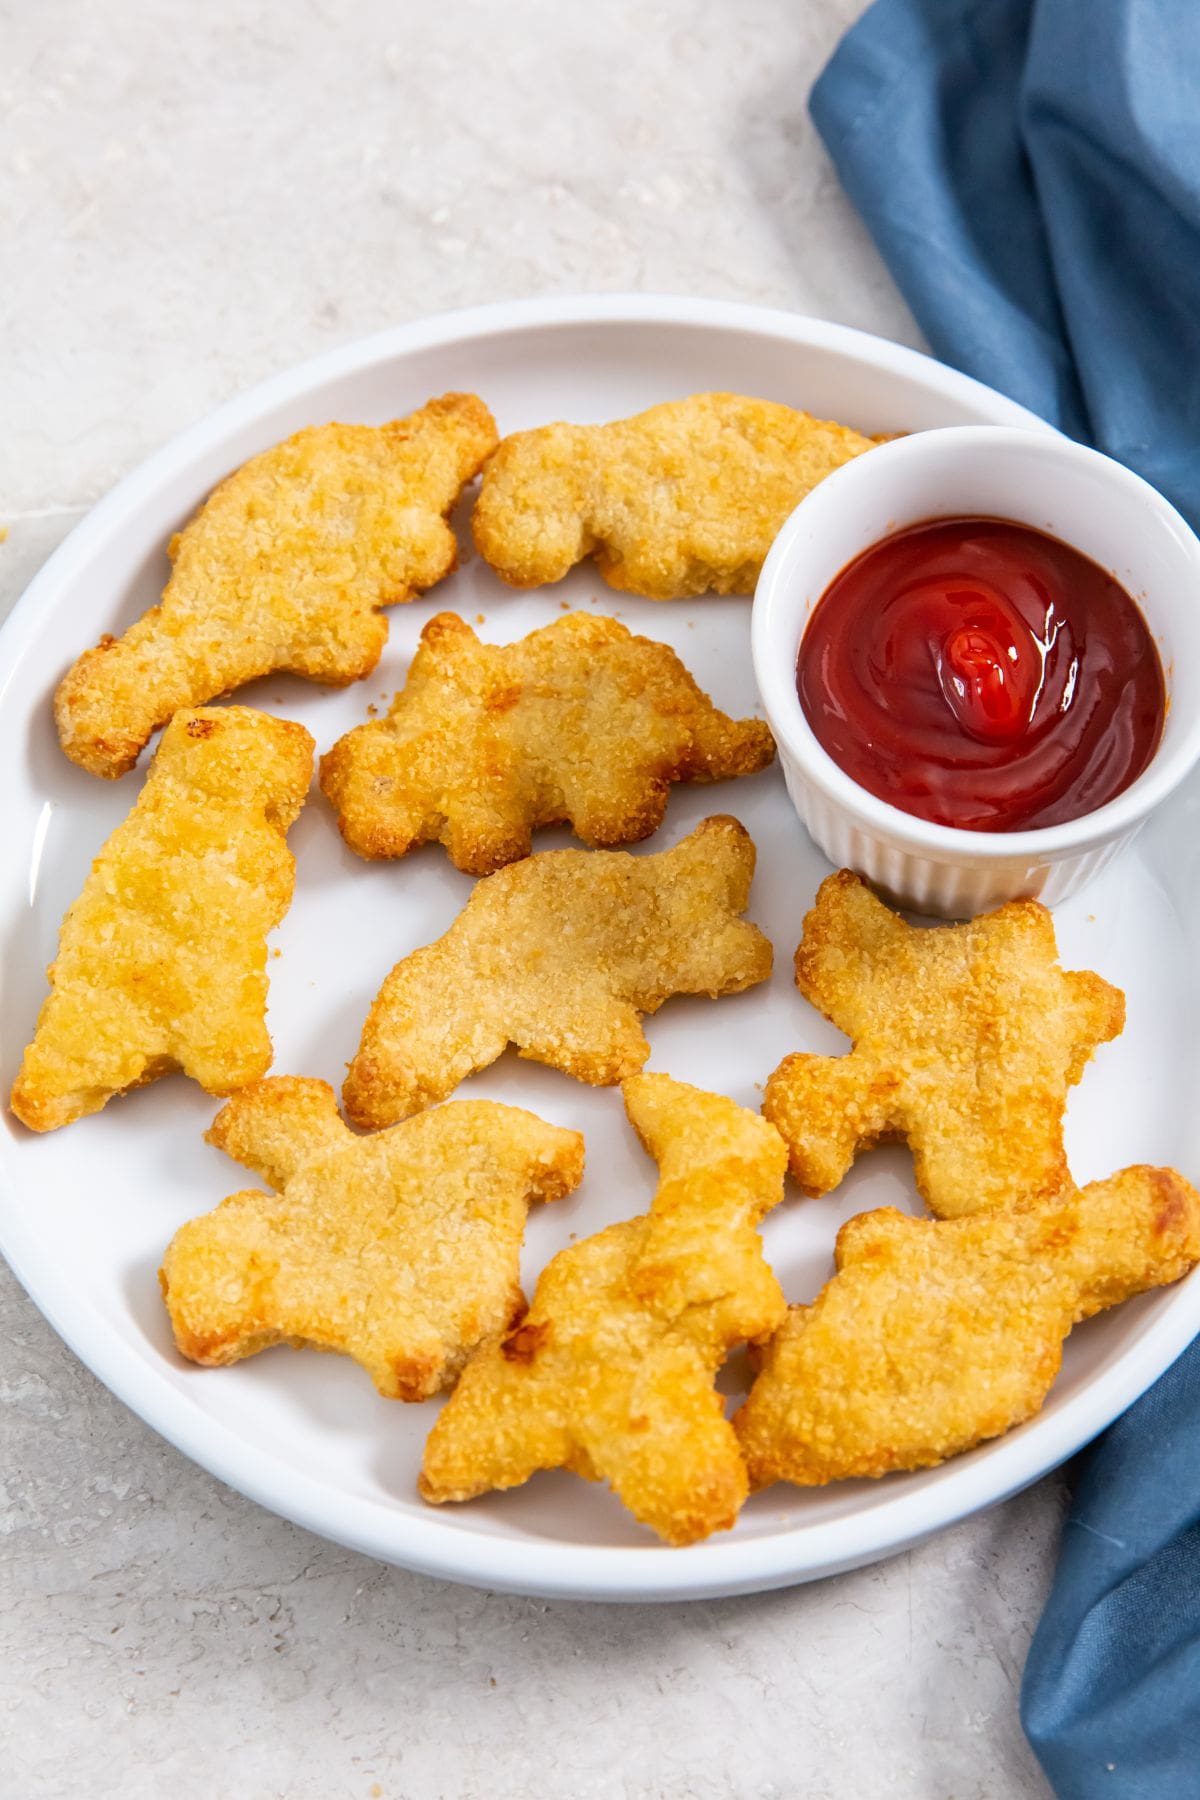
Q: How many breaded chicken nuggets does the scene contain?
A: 9